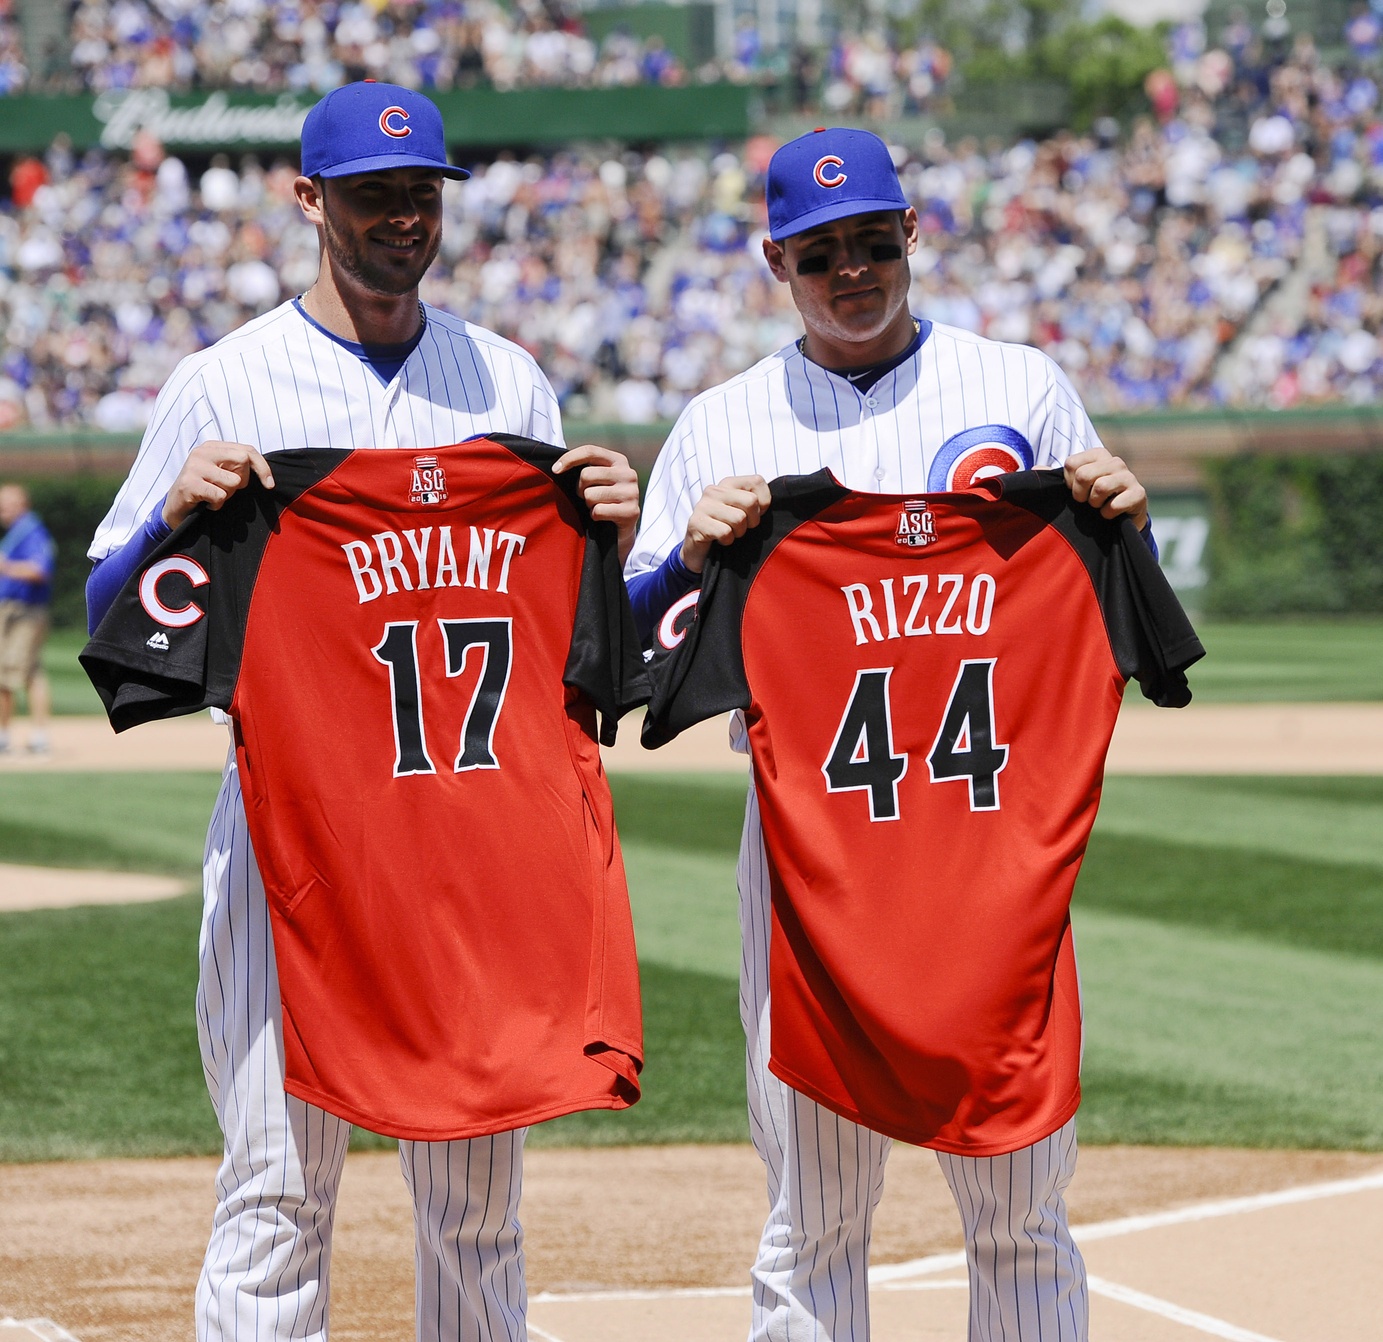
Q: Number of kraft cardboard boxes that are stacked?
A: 0